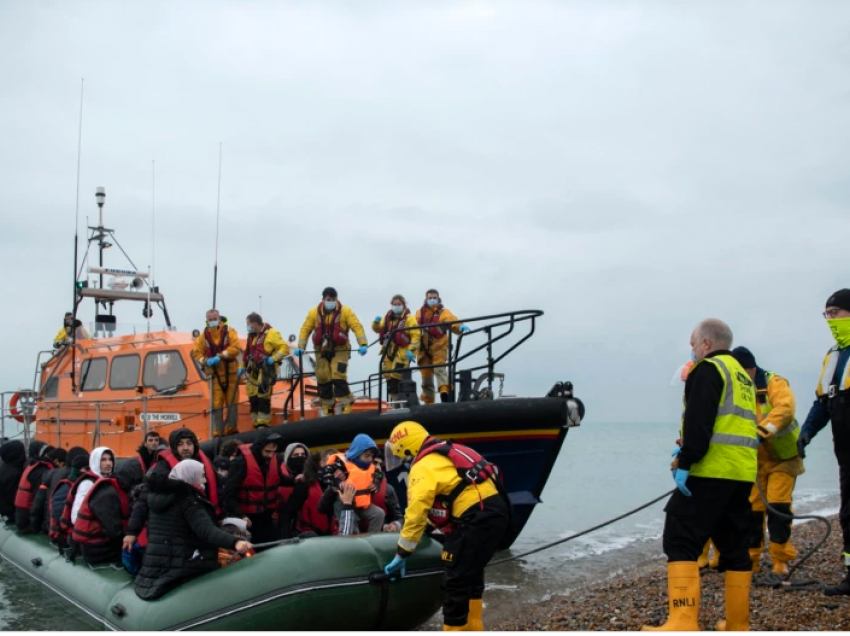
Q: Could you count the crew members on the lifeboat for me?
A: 6